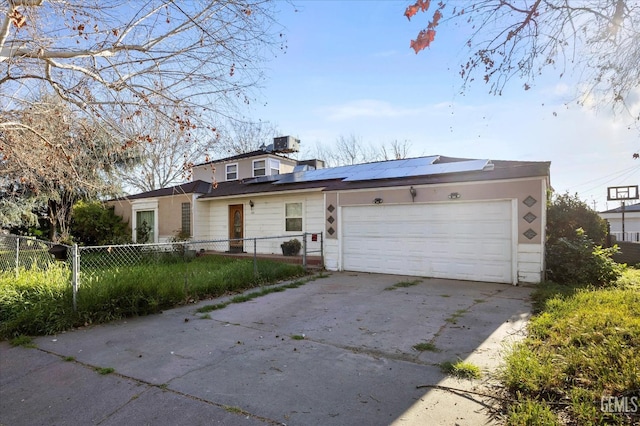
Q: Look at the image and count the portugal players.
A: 0